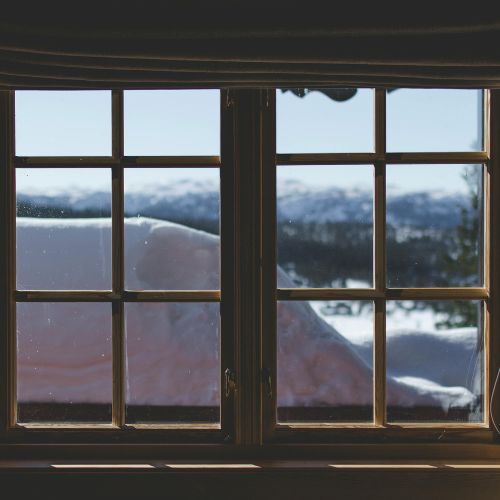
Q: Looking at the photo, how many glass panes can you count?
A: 12